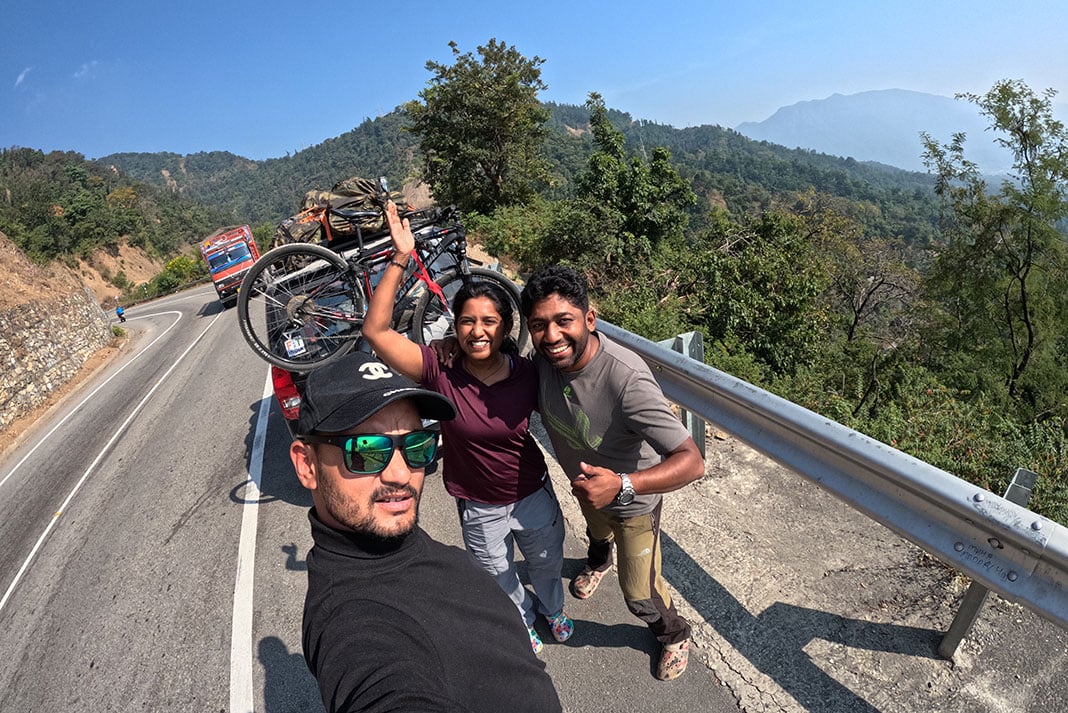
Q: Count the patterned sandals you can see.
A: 4